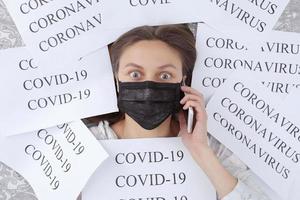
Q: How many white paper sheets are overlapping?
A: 8